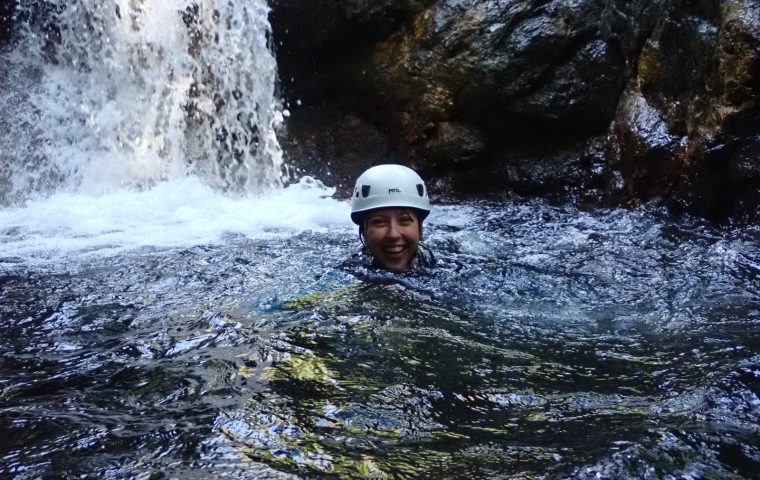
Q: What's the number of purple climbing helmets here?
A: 0